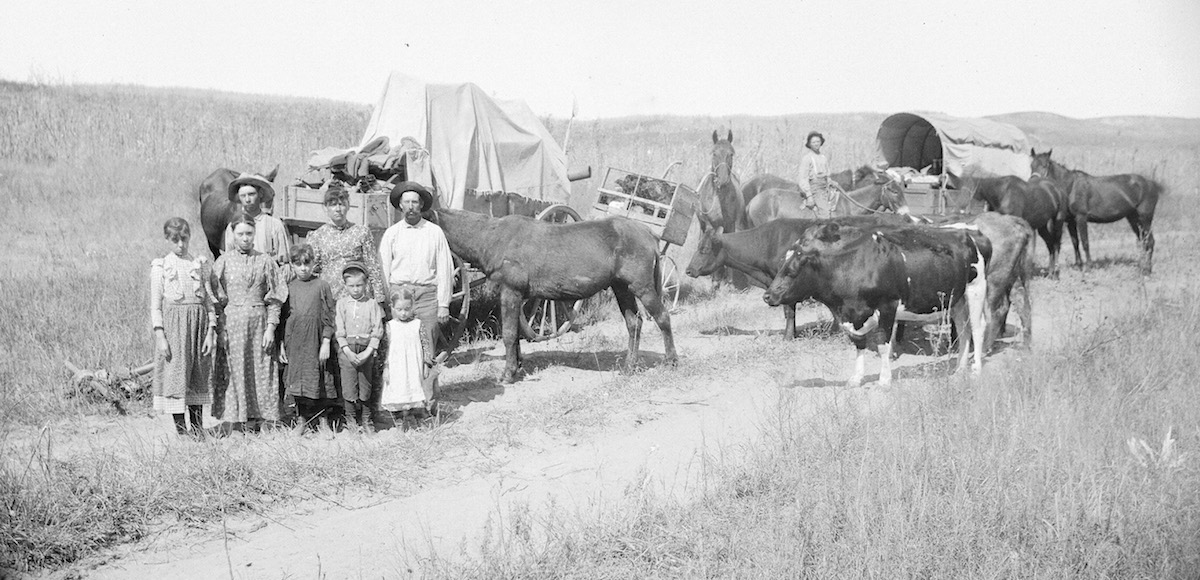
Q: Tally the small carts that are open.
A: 1